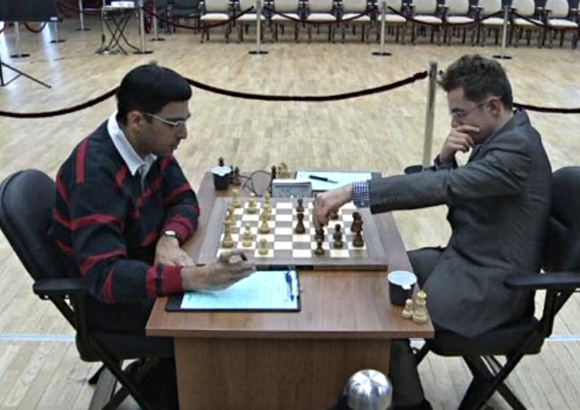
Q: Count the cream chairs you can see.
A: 11